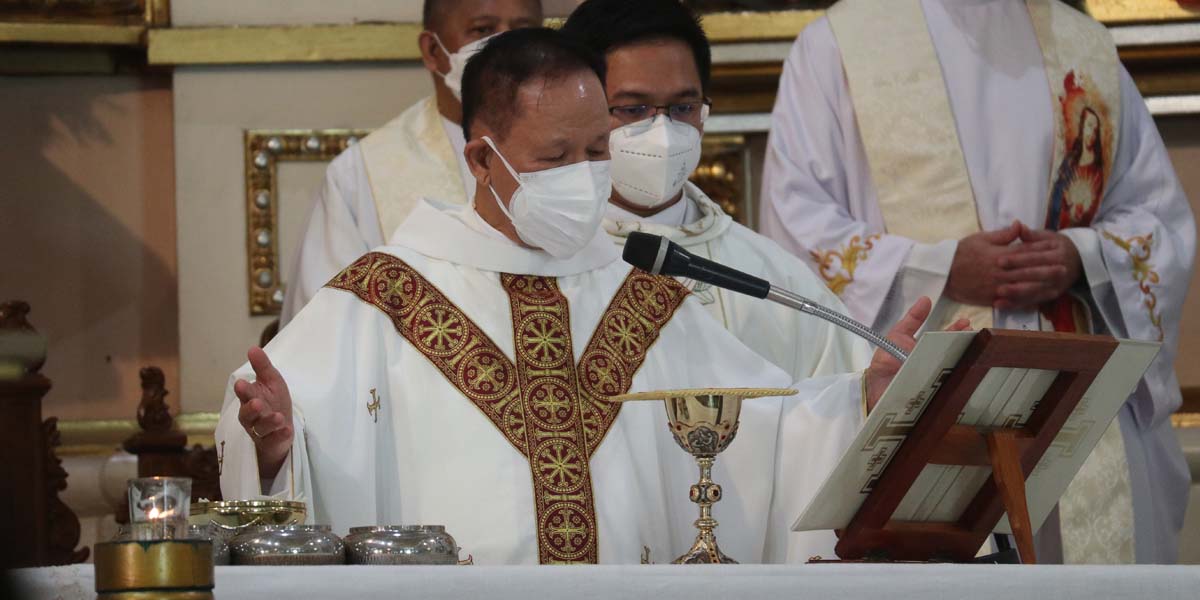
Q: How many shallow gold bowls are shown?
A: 1